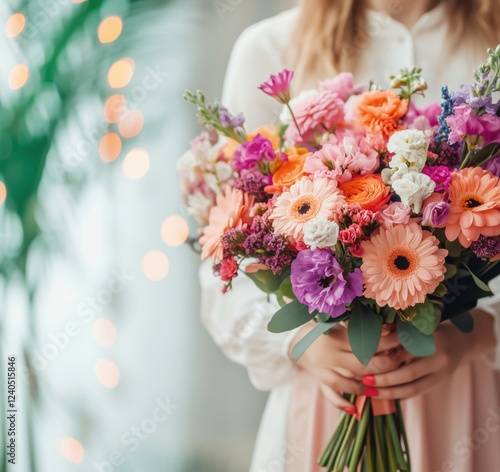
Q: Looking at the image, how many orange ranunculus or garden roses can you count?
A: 3